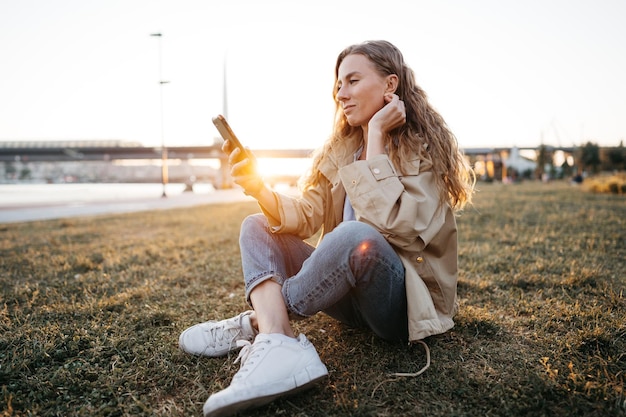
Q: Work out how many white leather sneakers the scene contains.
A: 2